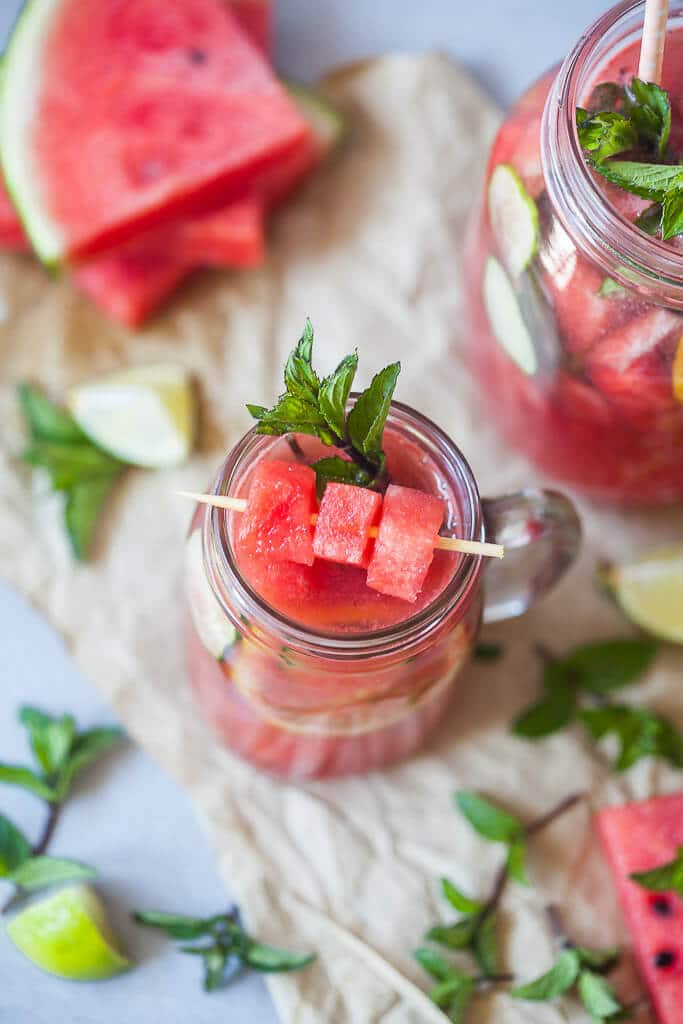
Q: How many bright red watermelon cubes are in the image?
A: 3